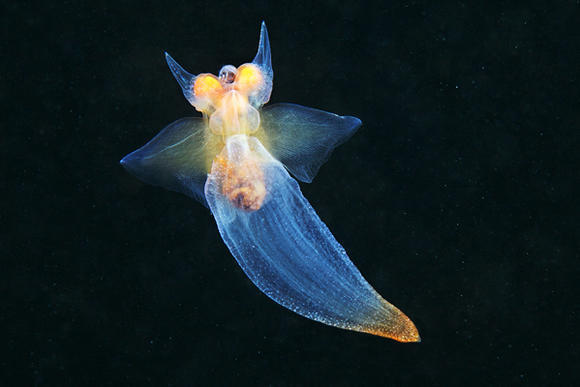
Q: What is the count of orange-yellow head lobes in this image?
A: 2